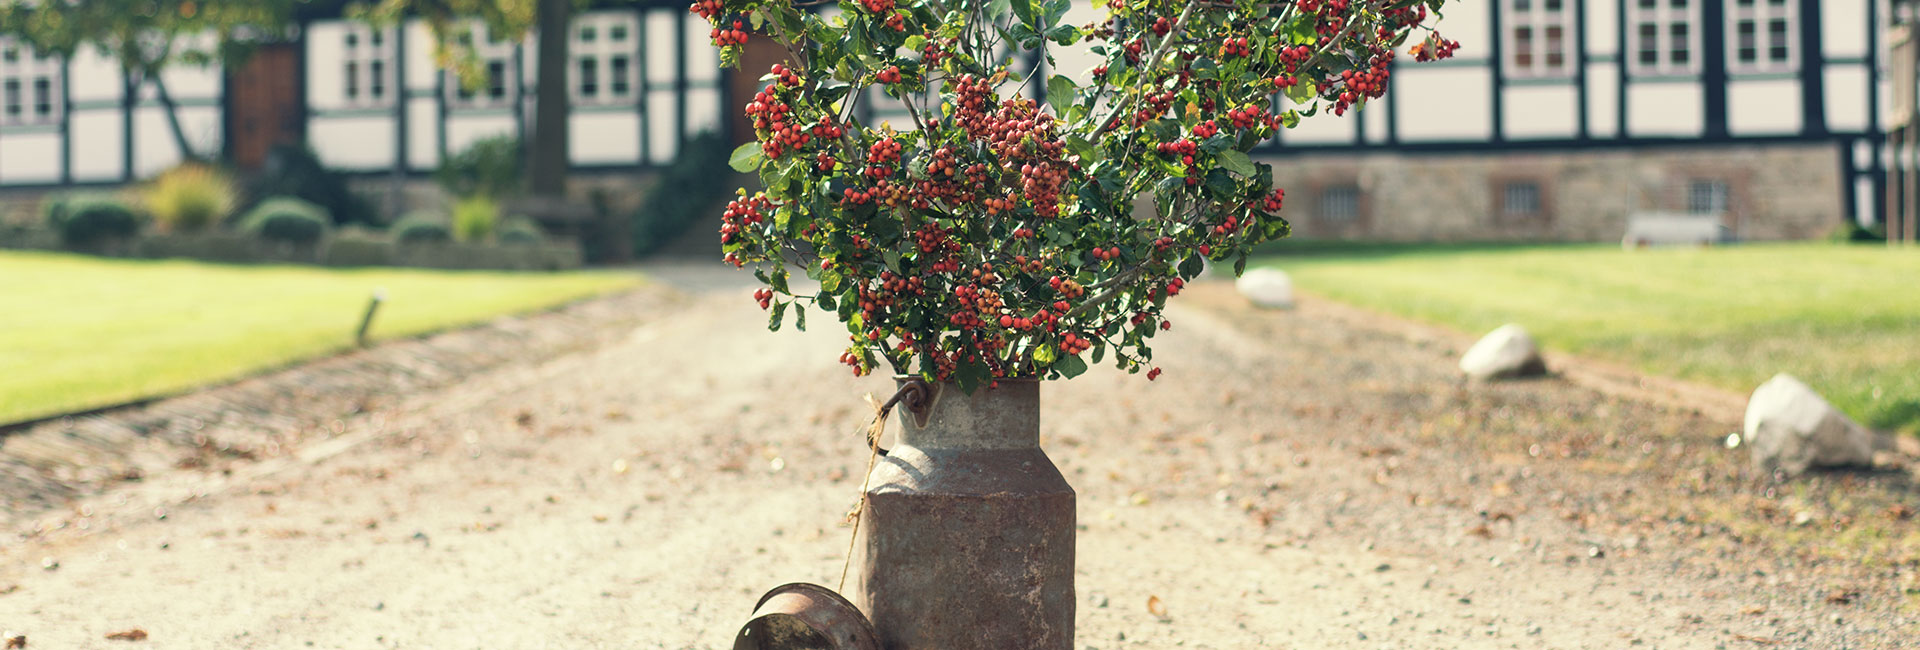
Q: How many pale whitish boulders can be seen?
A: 3